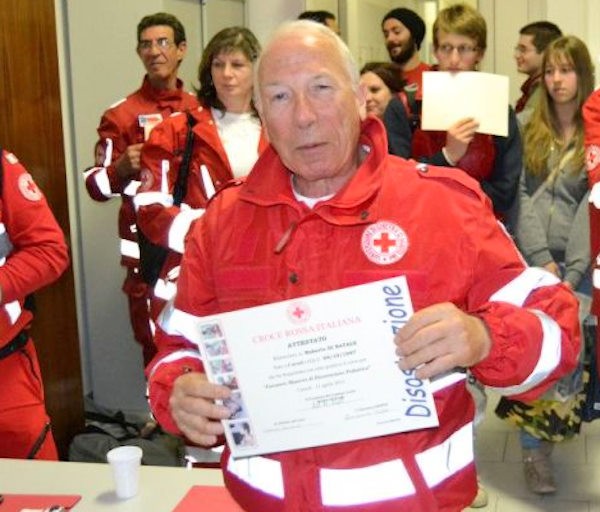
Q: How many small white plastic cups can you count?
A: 1